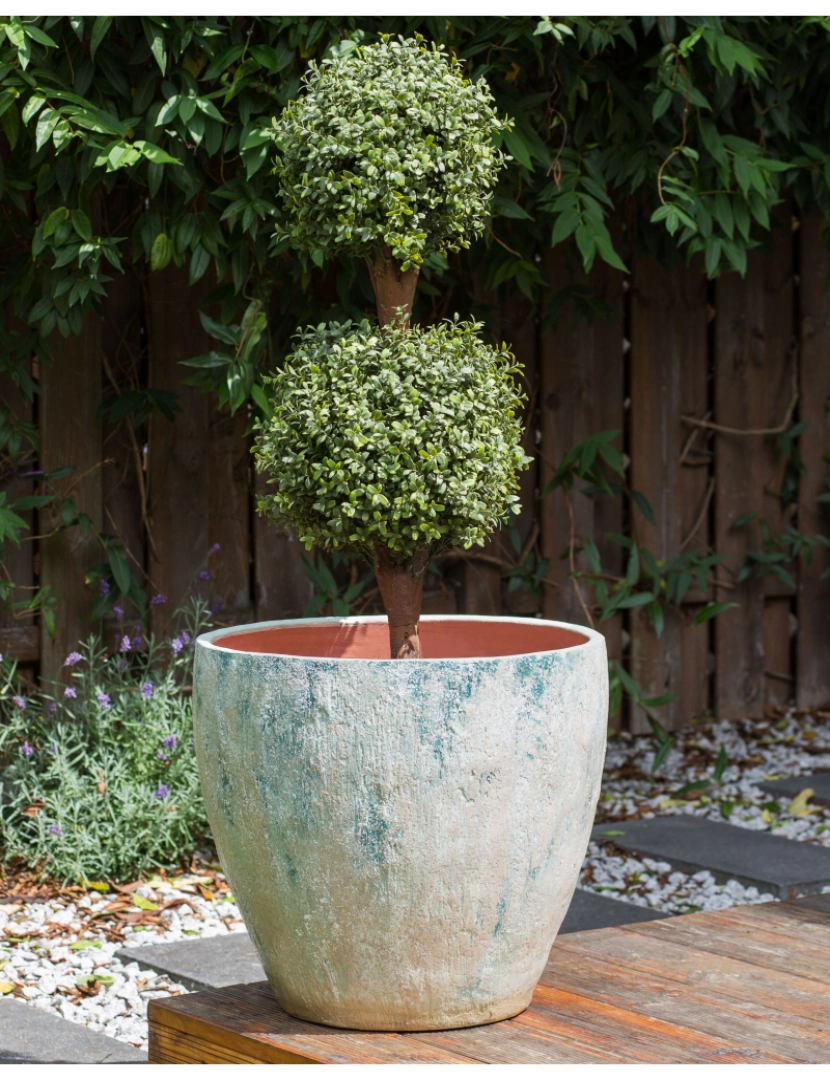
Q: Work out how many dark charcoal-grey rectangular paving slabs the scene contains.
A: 5